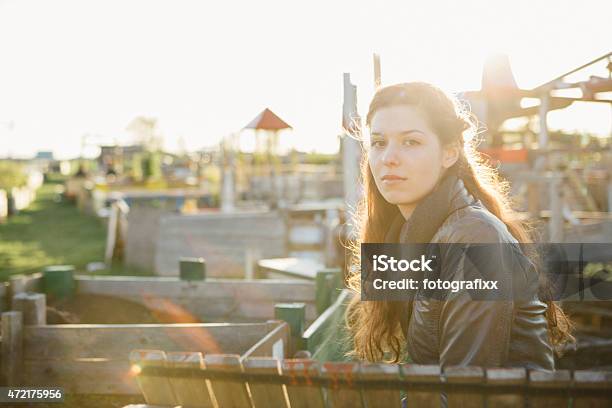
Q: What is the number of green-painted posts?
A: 4